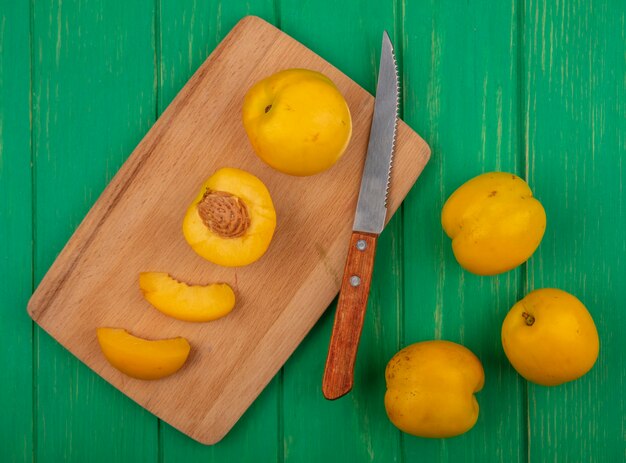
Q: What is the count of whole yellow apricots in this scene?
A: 4